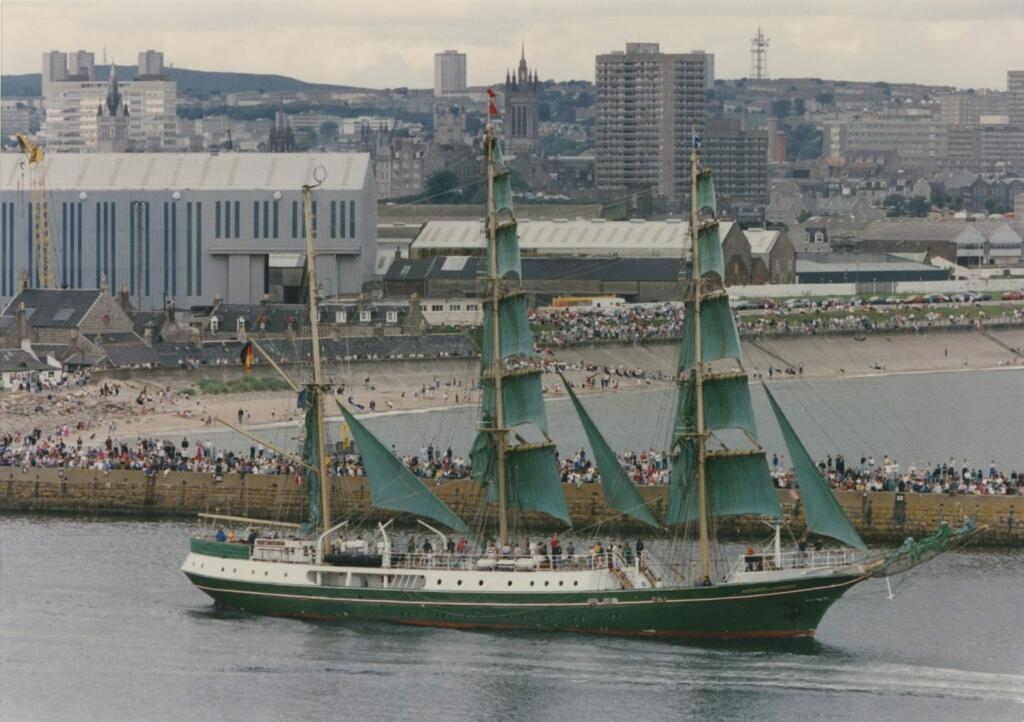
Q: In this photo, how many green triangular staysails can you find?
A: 3